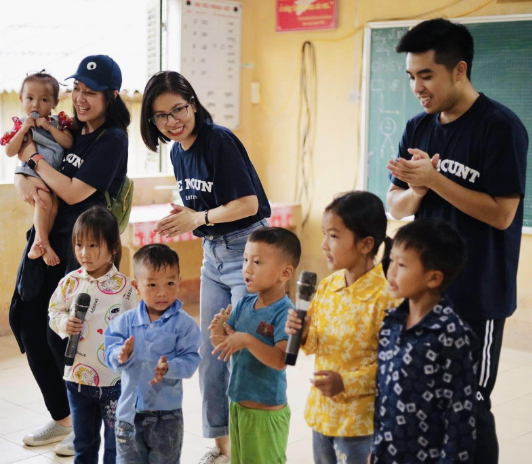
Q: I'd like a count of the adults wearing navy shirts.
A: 3